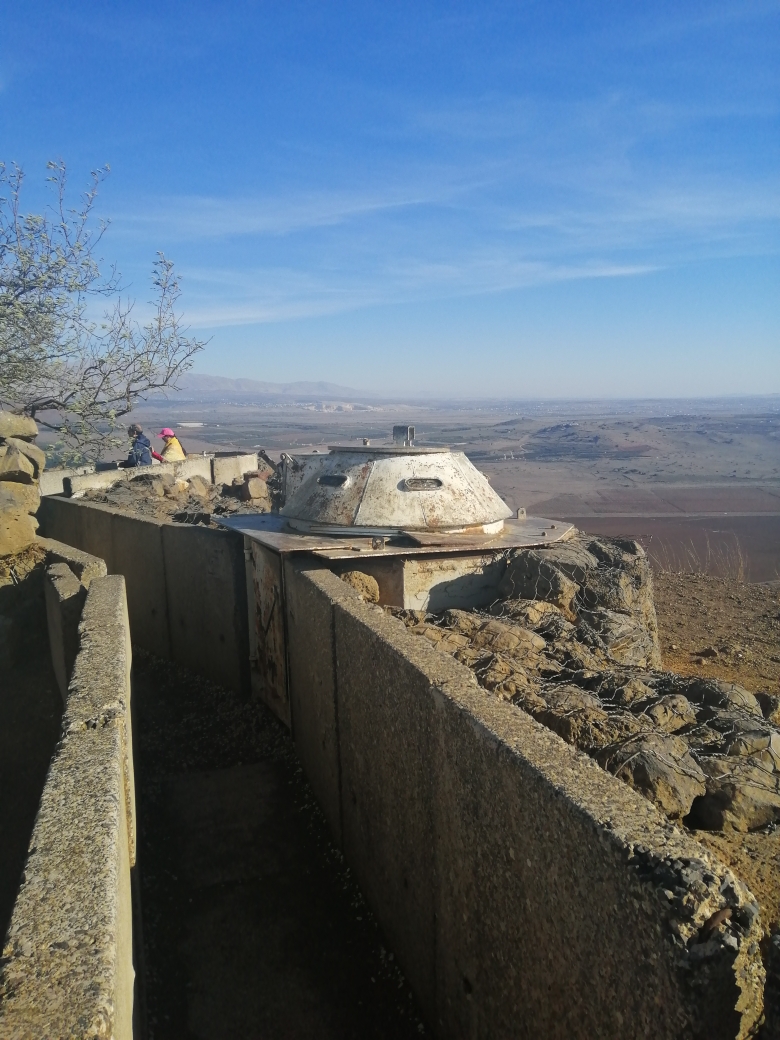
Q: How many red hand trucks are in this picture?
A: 0